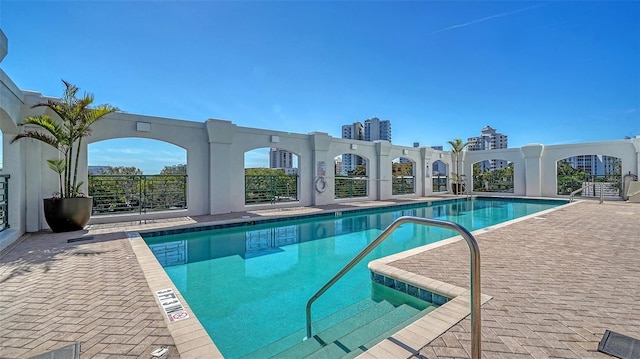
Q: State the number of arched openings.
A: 8